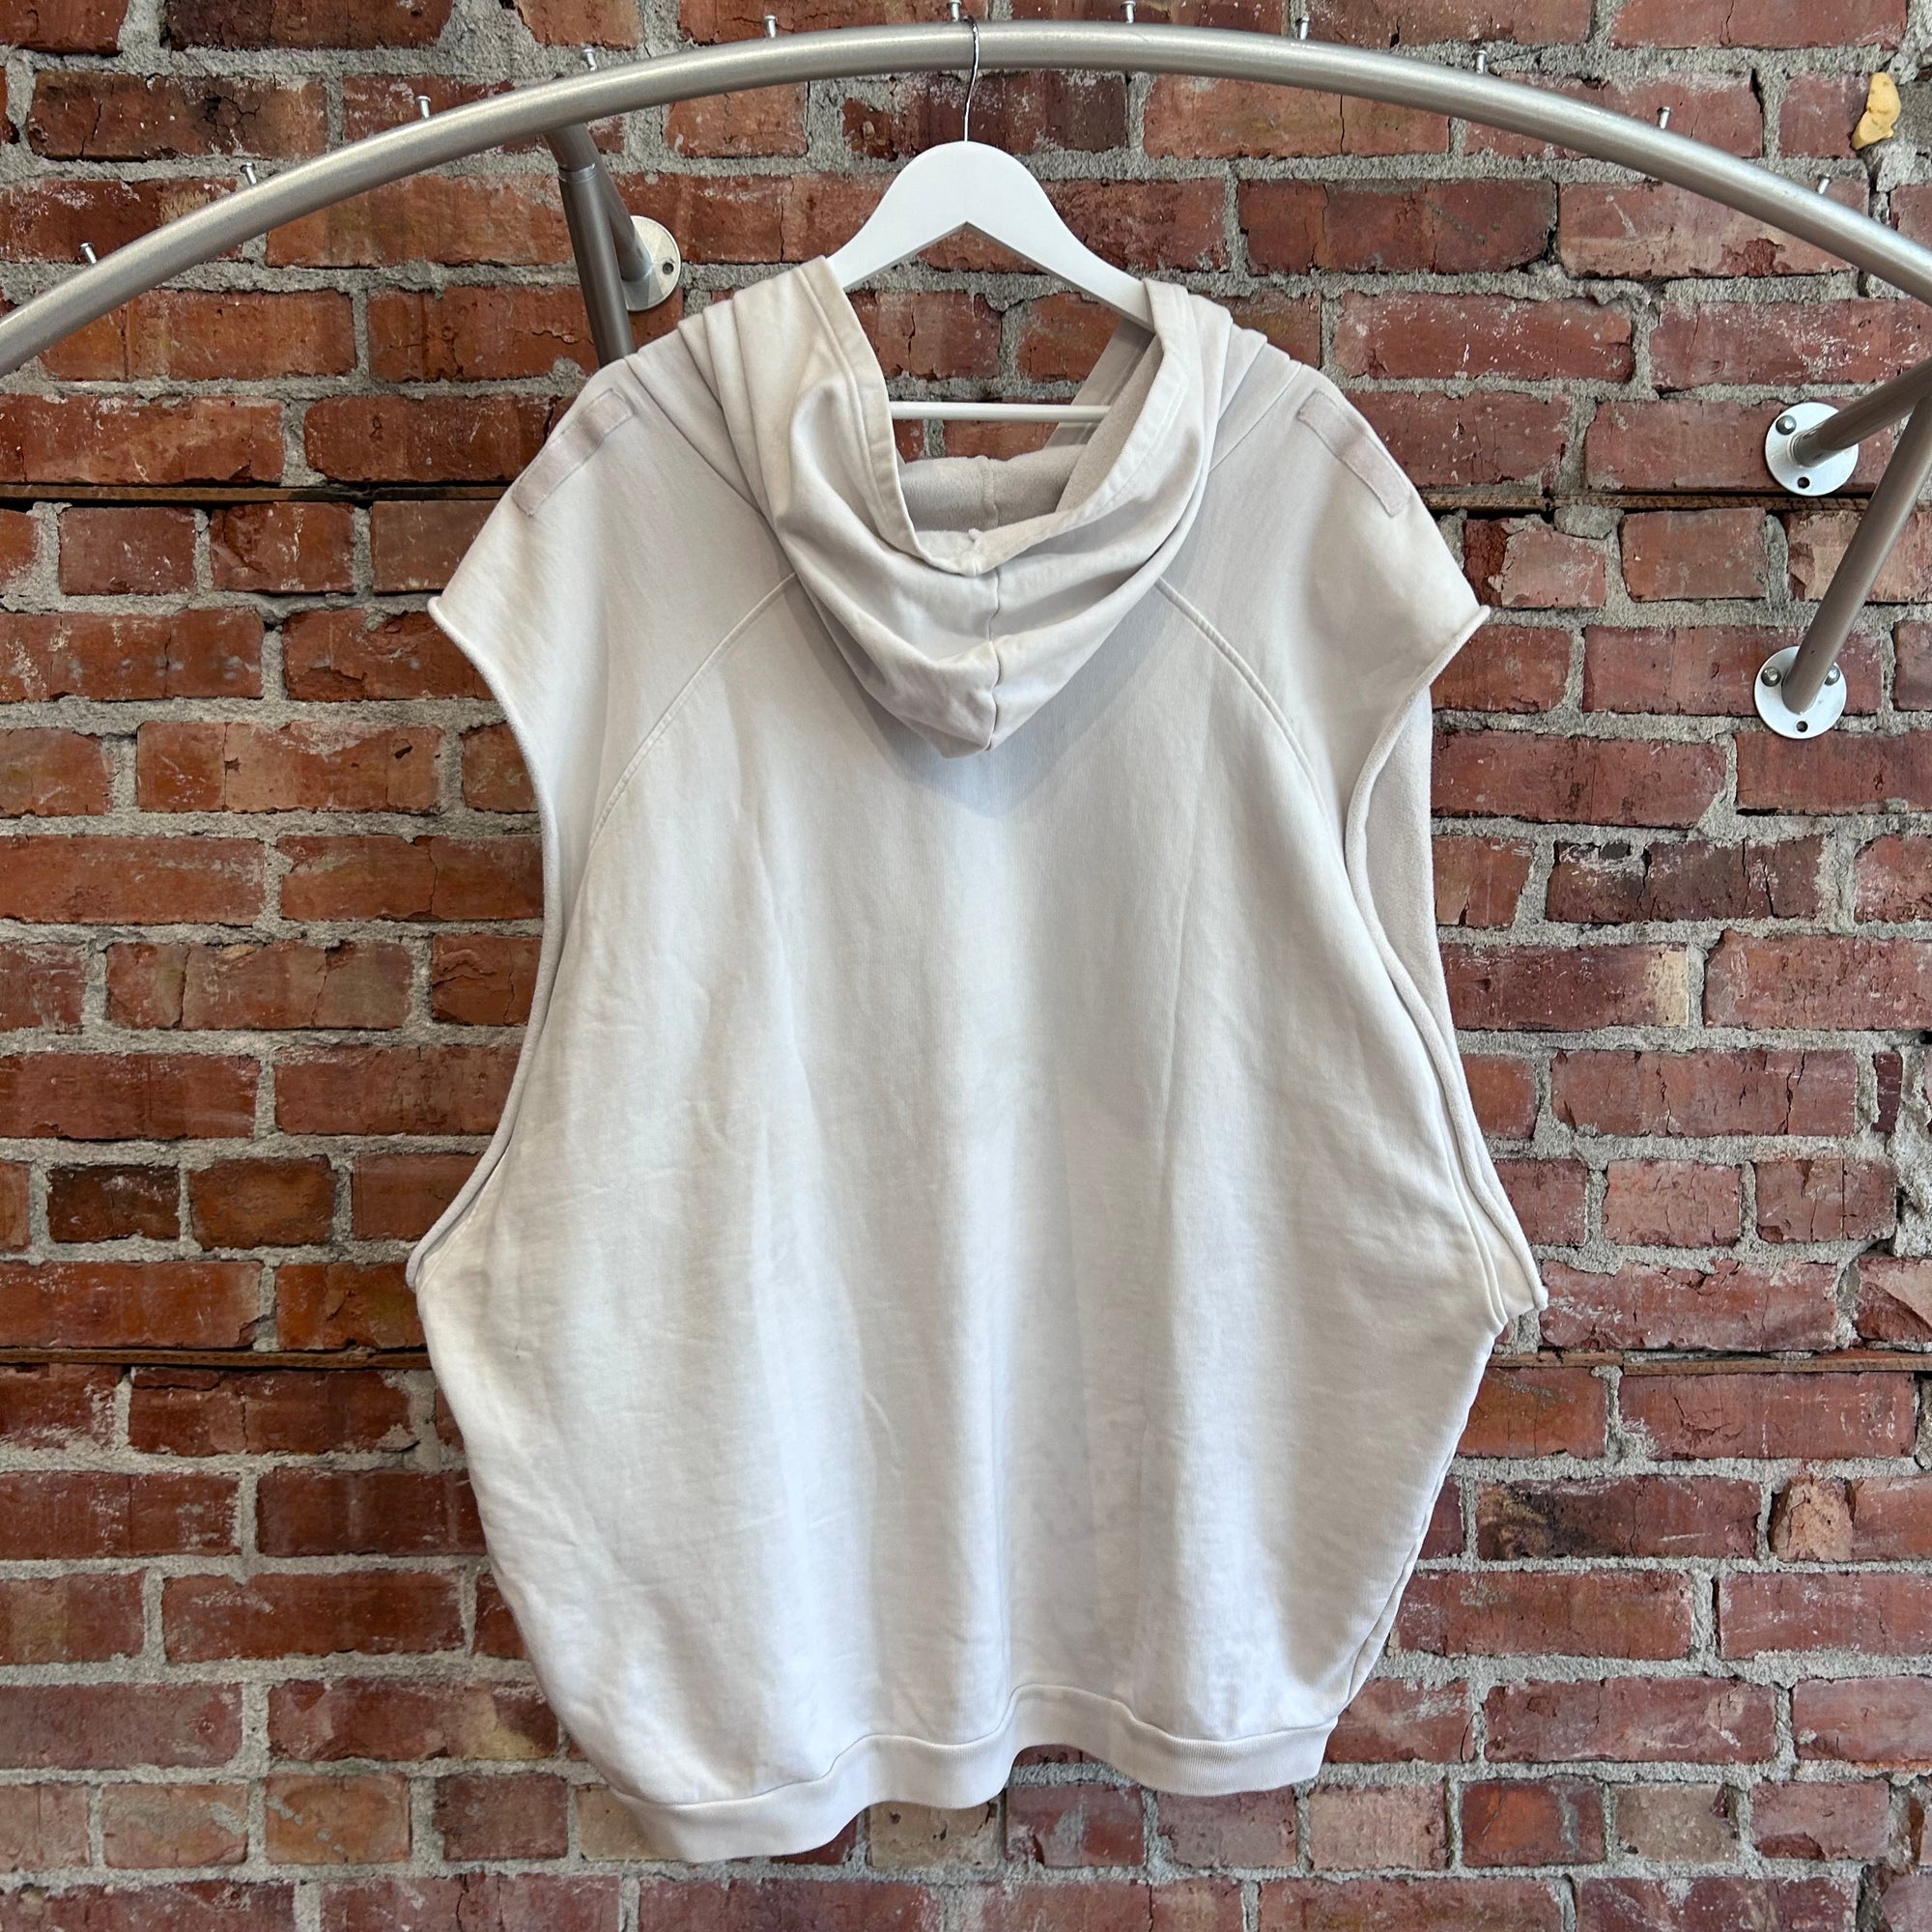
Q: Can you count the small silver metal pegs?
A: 11